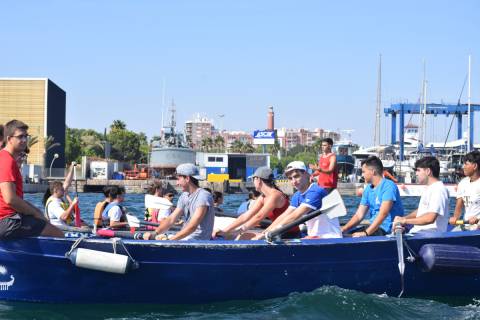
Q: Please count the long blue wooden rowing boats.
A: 1